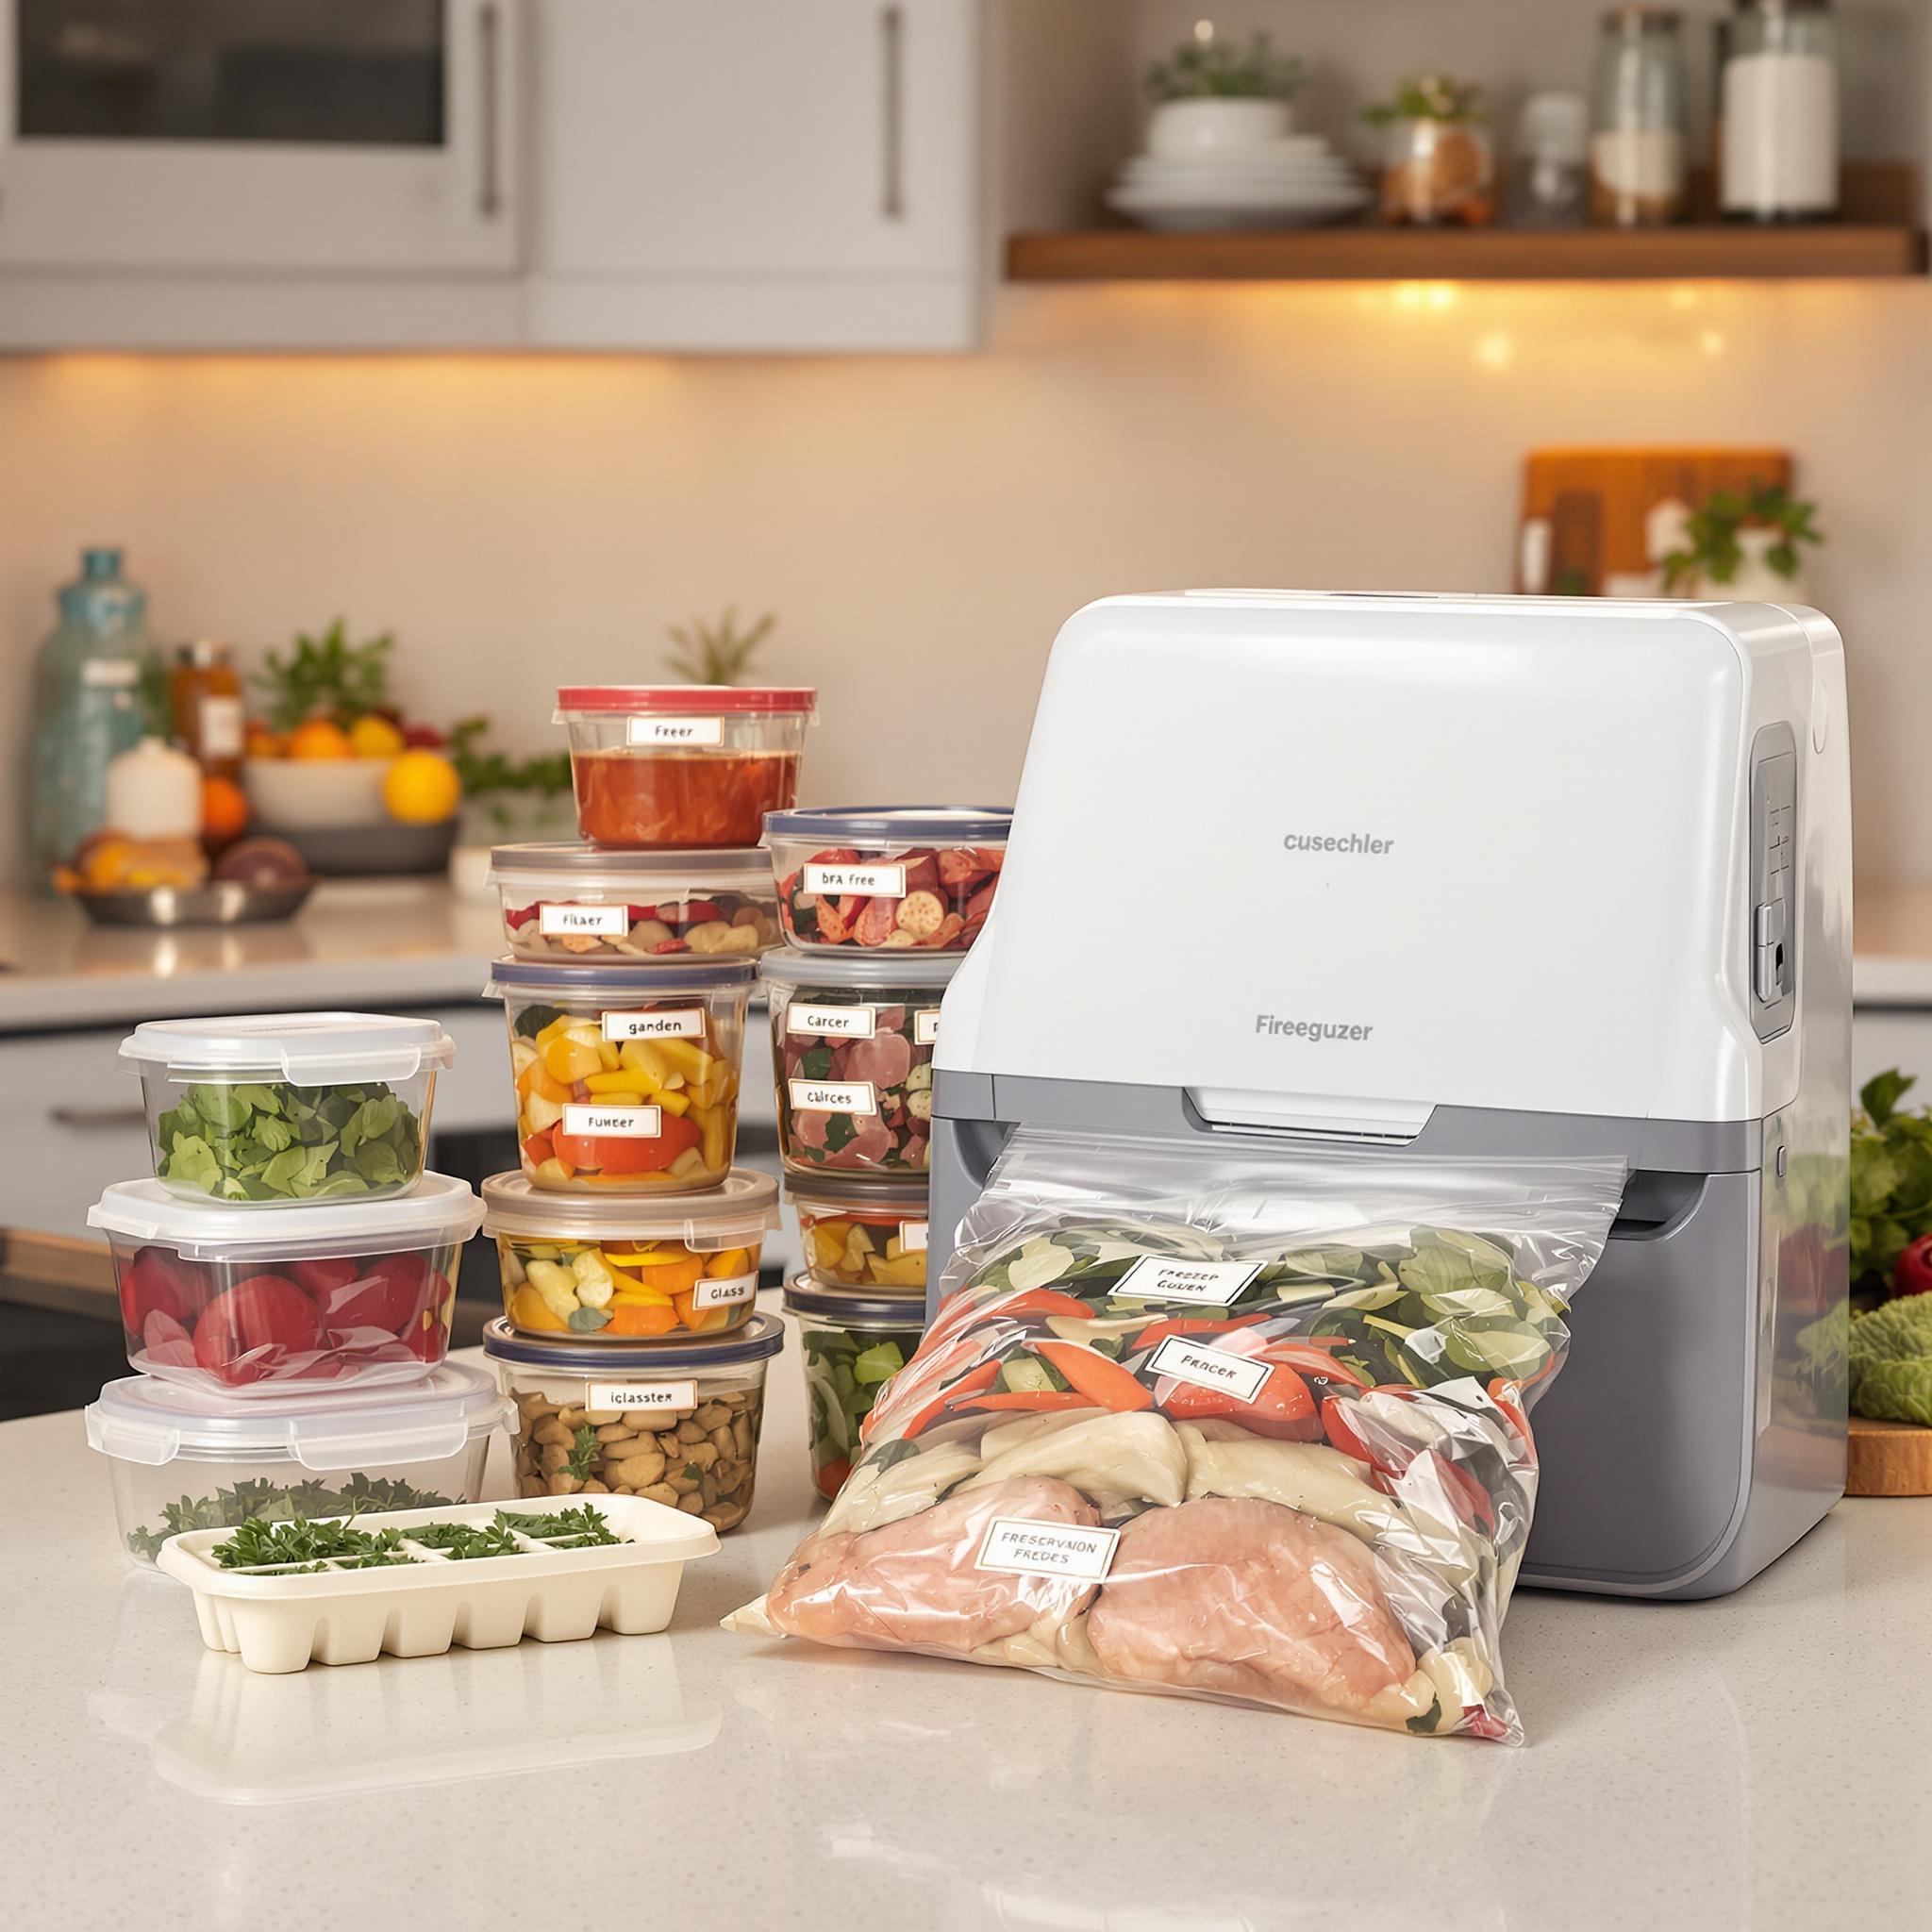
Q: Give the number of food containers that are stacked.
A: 12